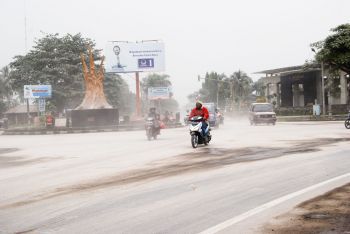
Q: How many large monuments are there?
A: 1